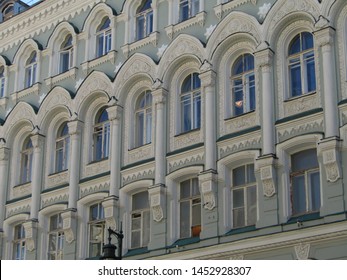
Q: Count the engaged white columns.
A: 8